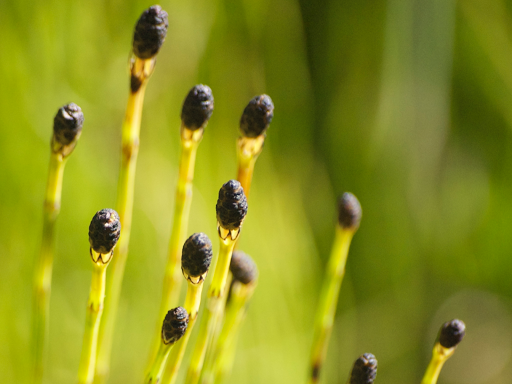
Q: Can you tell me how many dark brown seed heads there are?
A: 12